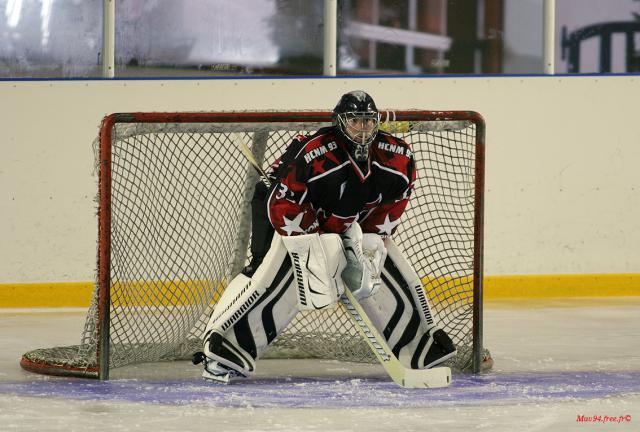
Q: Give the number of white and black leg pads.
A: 2